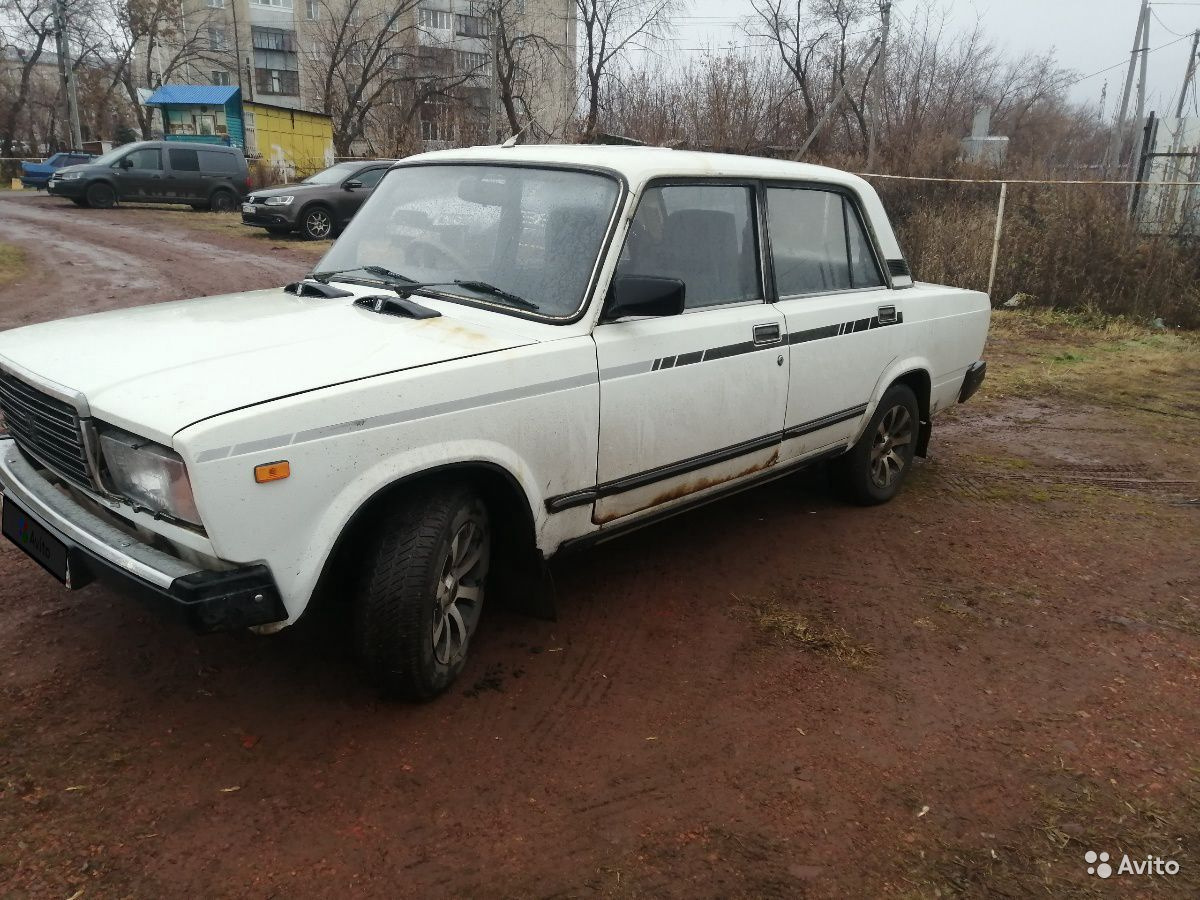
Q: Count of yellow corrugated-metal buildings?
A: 1